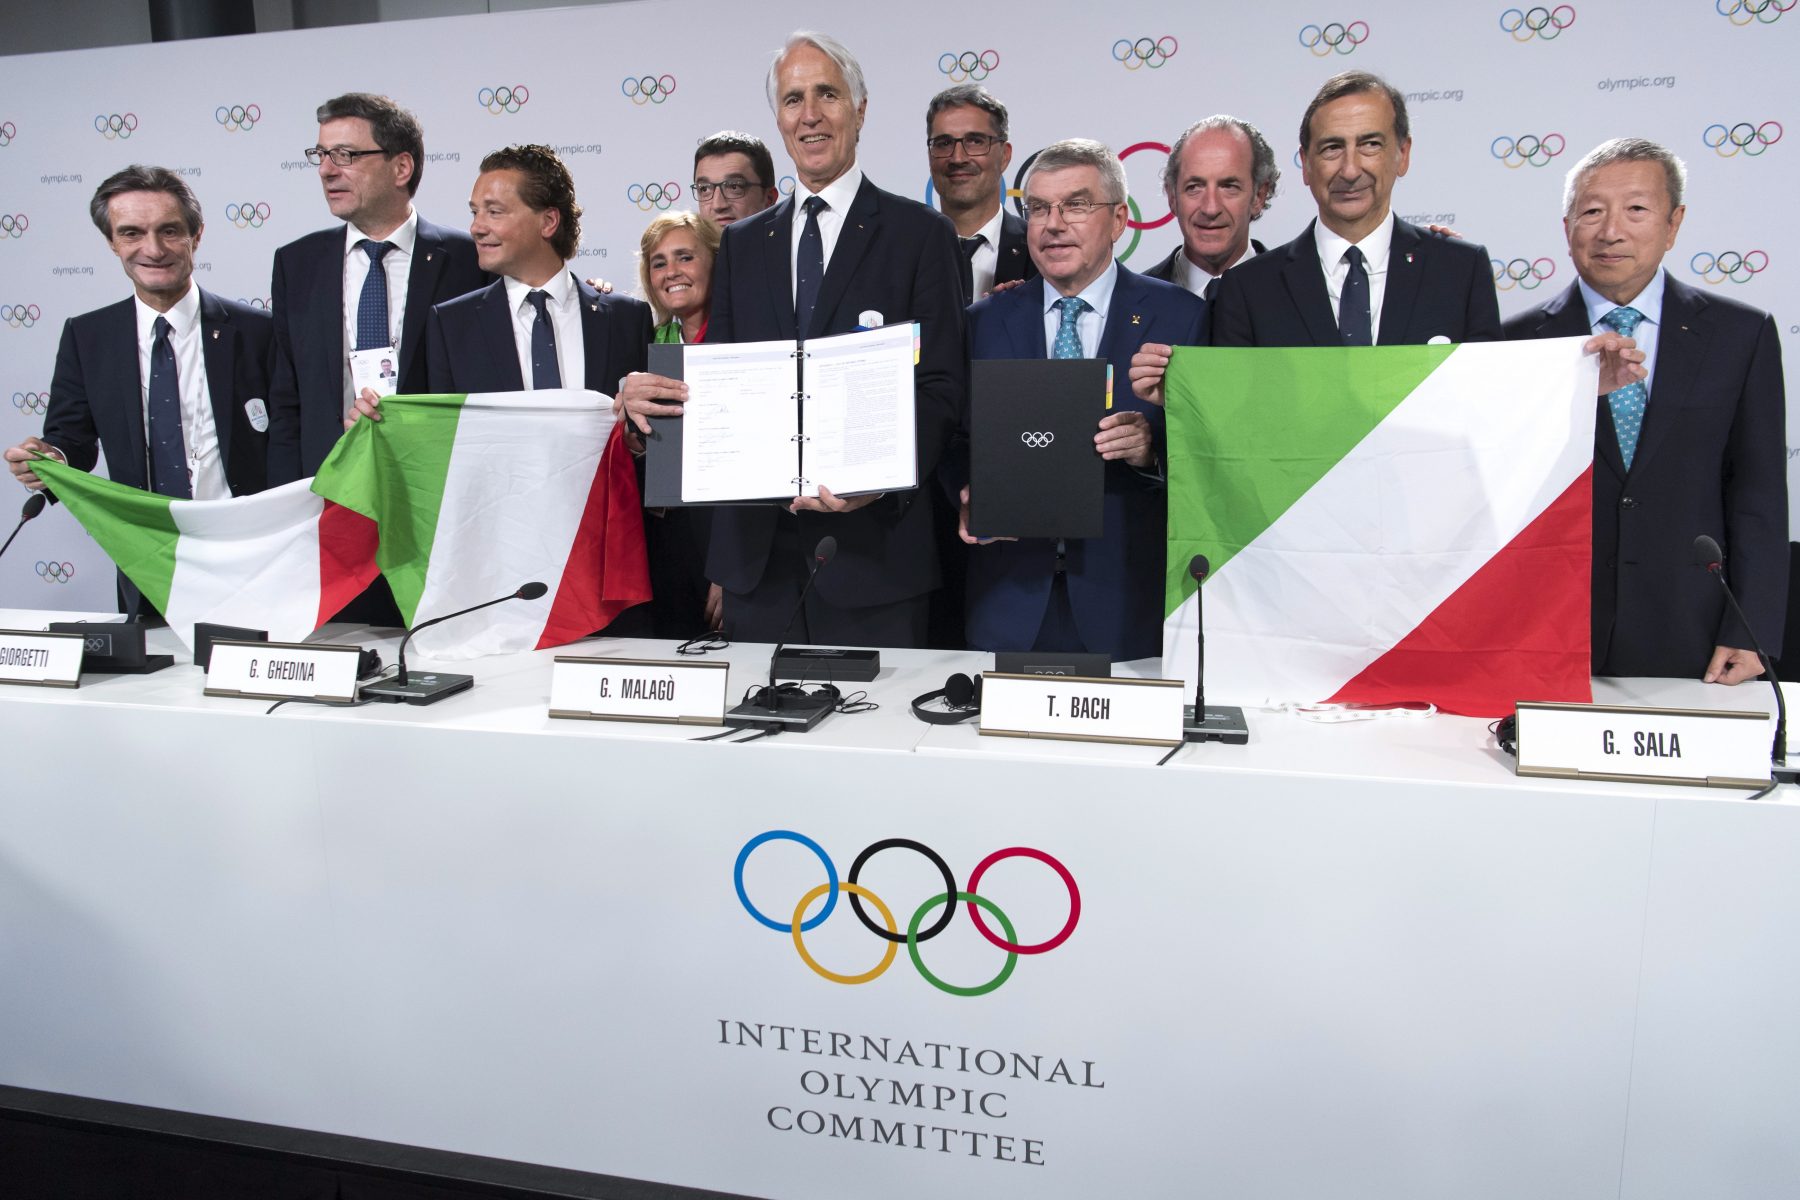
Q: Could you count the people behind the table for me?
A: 11